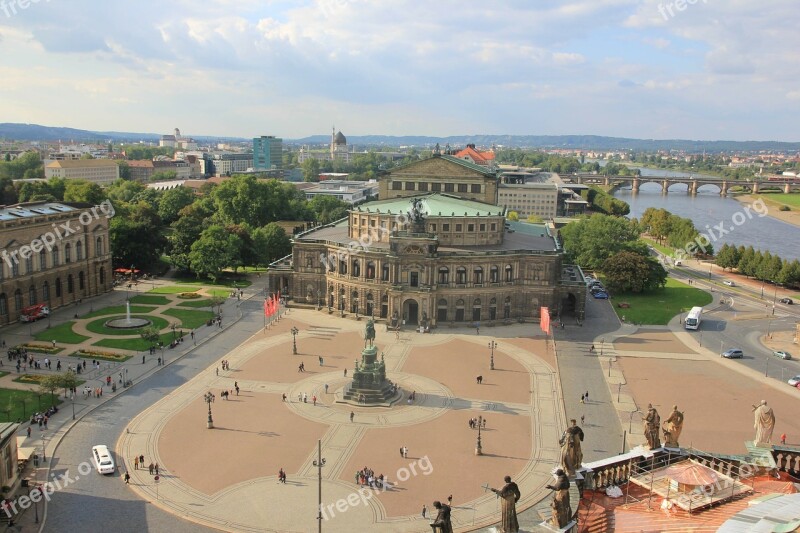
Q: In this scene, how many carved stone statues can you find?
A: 7